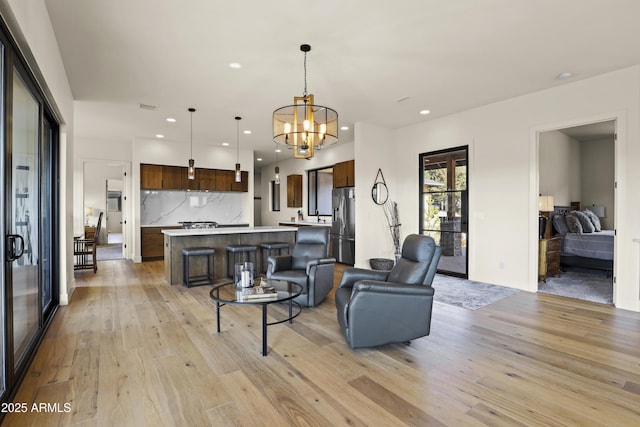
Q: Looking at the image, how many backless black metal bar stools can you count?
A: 3